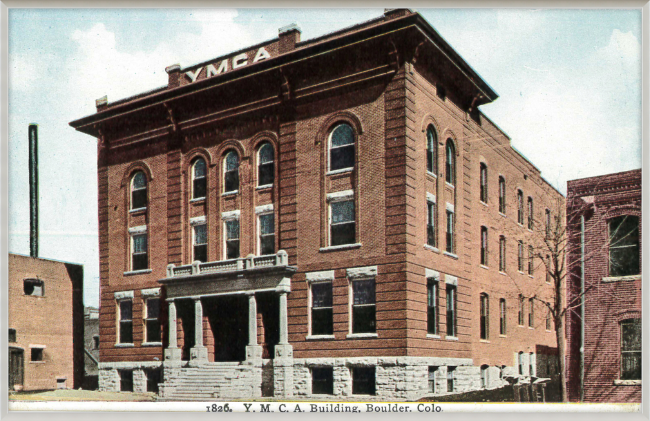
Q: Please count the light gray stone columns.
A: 4